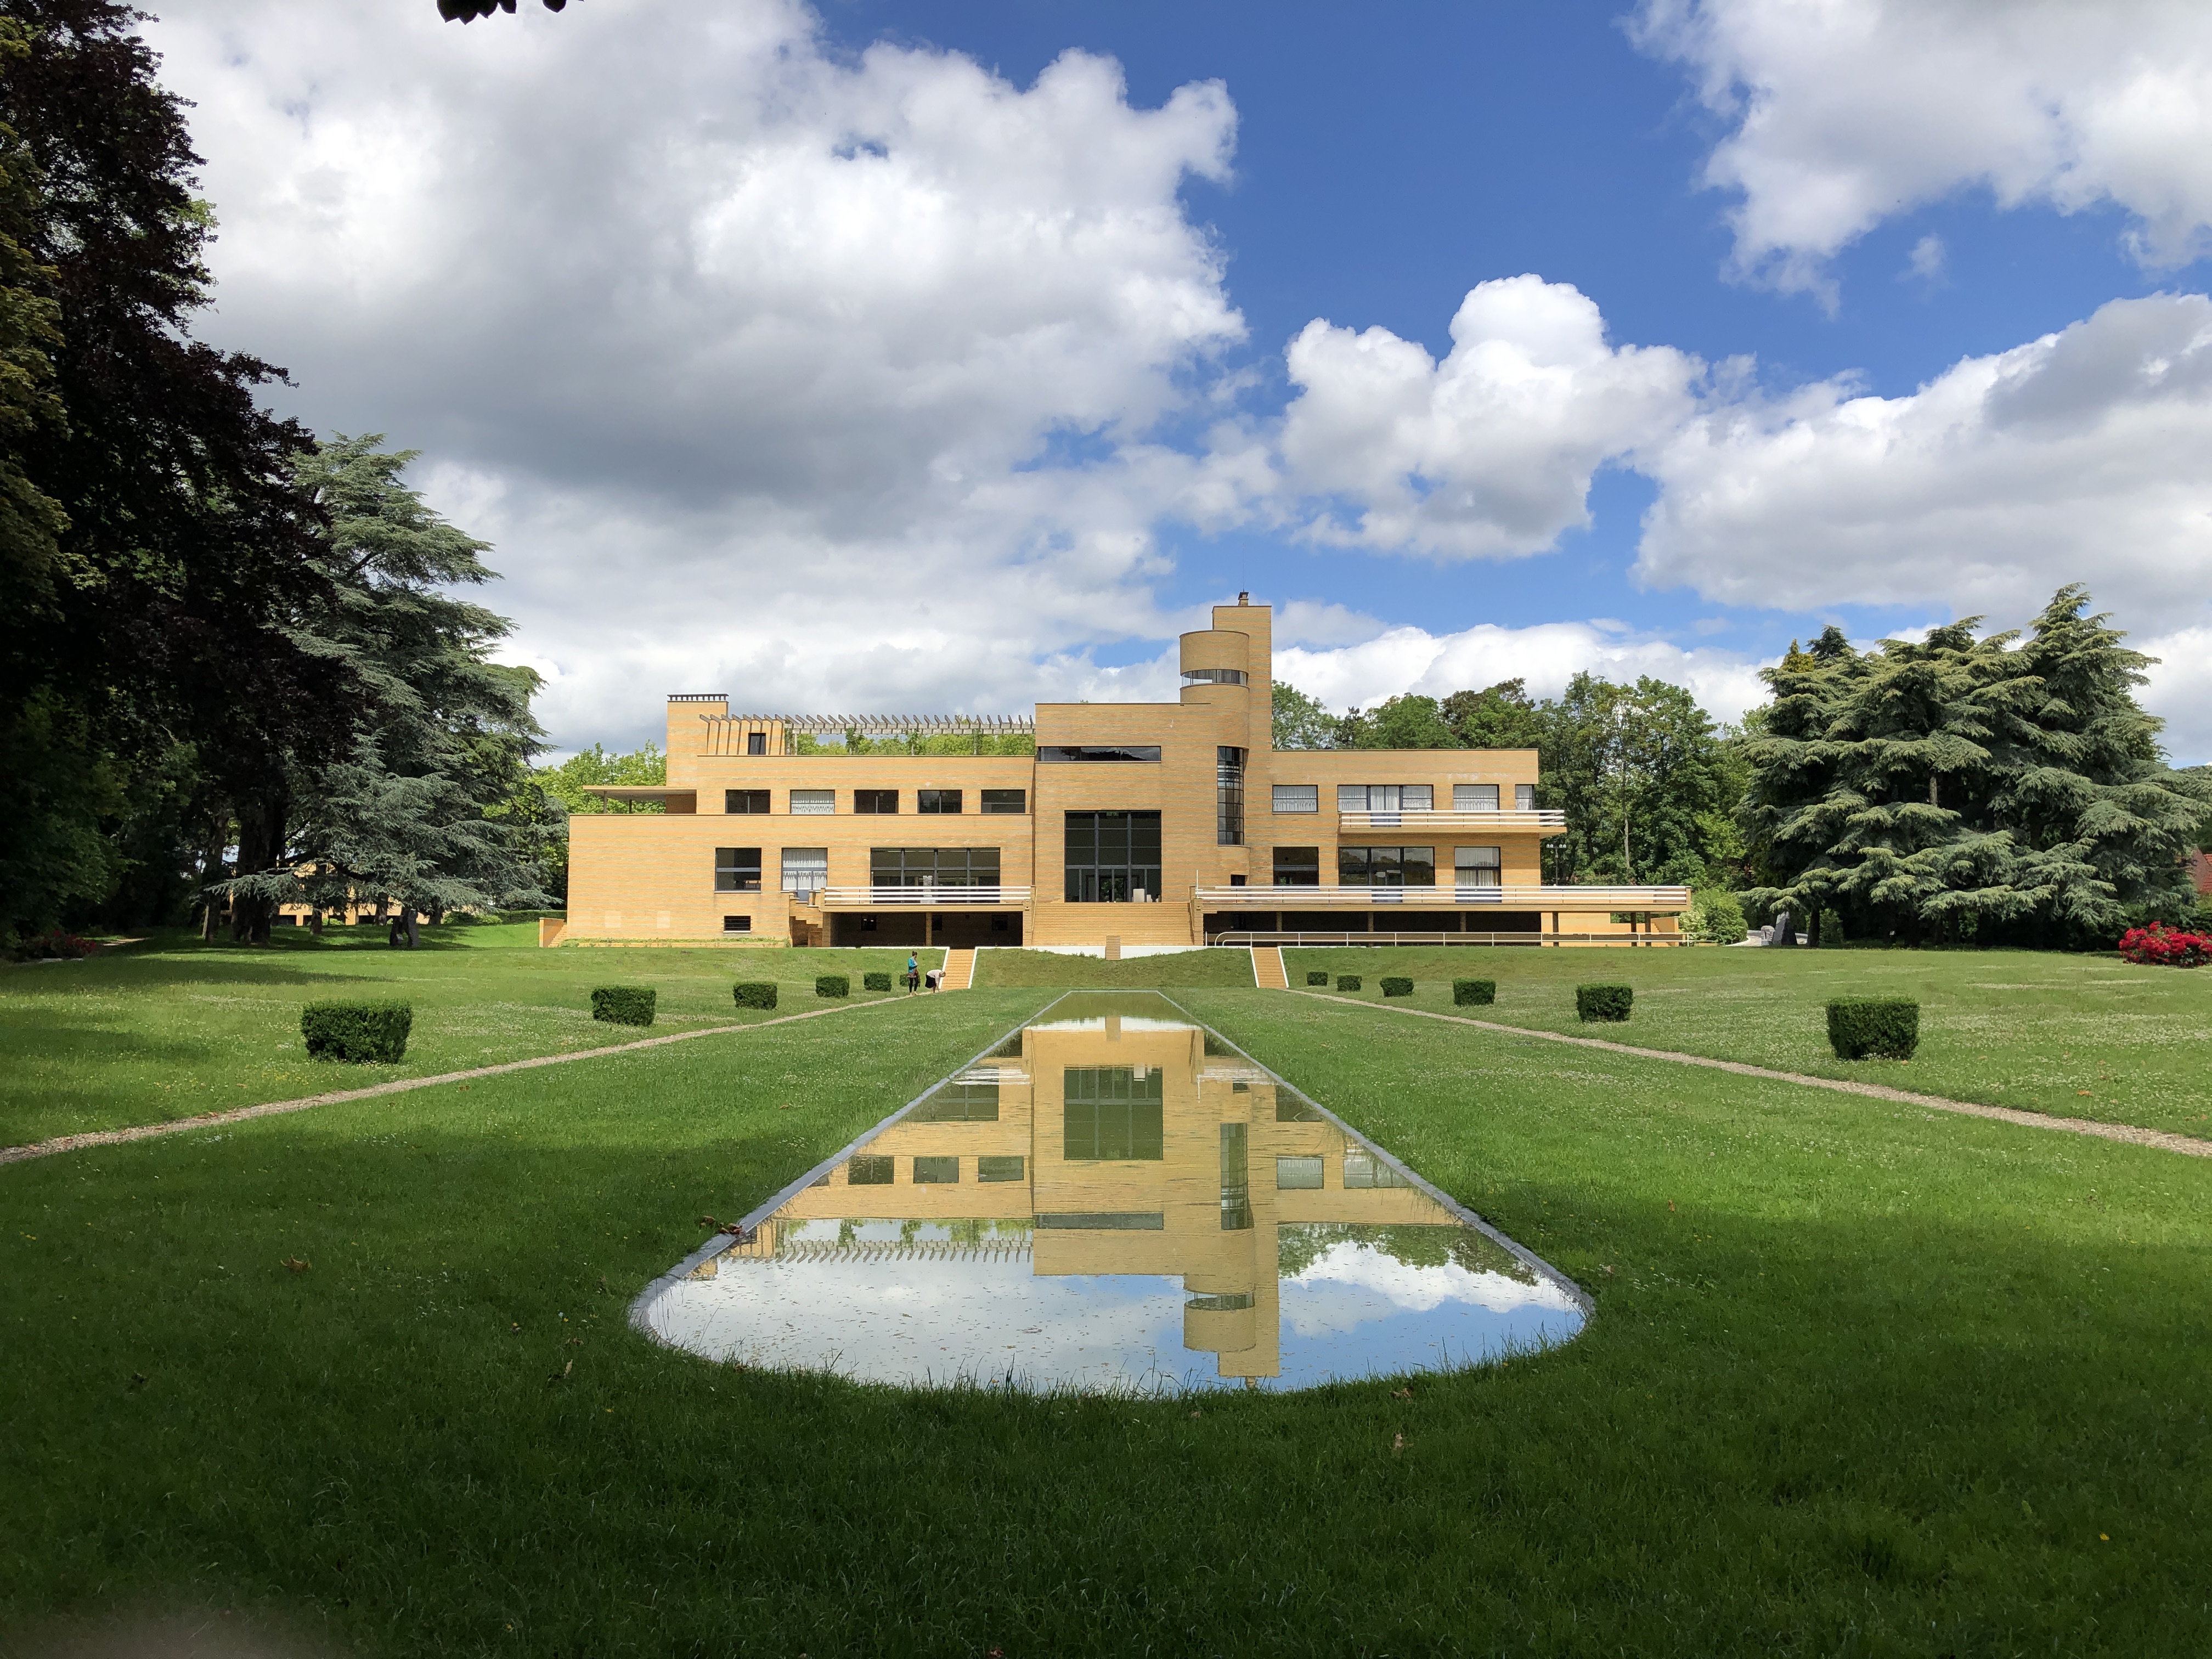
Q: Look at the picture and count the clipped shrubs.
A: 12